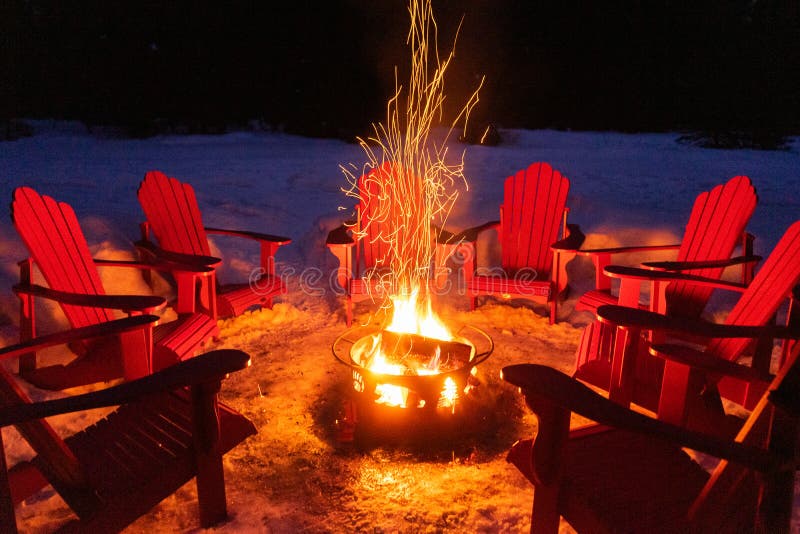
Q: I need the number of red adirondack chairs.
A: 8